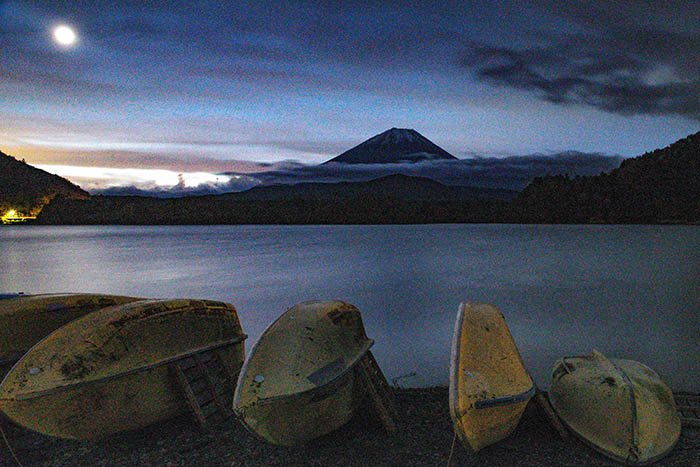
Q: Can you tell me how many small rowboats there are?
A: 5